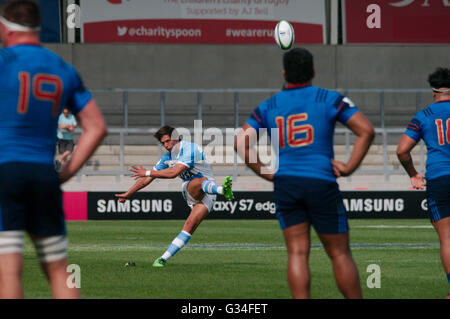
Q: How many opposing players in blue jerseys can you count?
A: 3